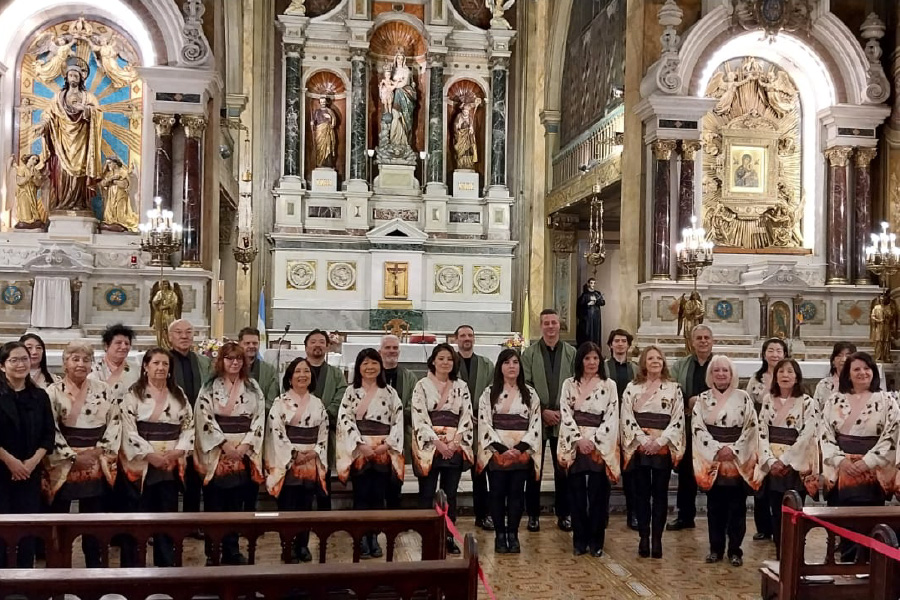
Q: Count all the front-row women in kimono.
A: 12